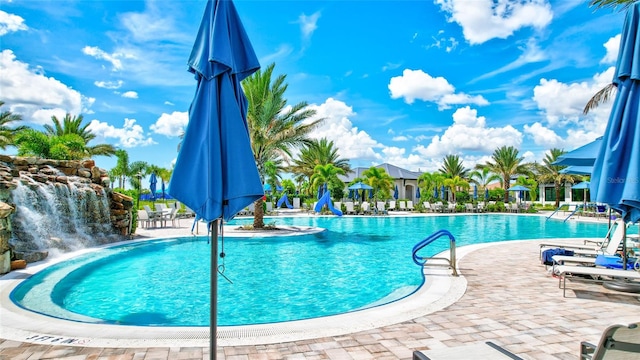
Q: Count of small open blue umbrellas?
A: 3